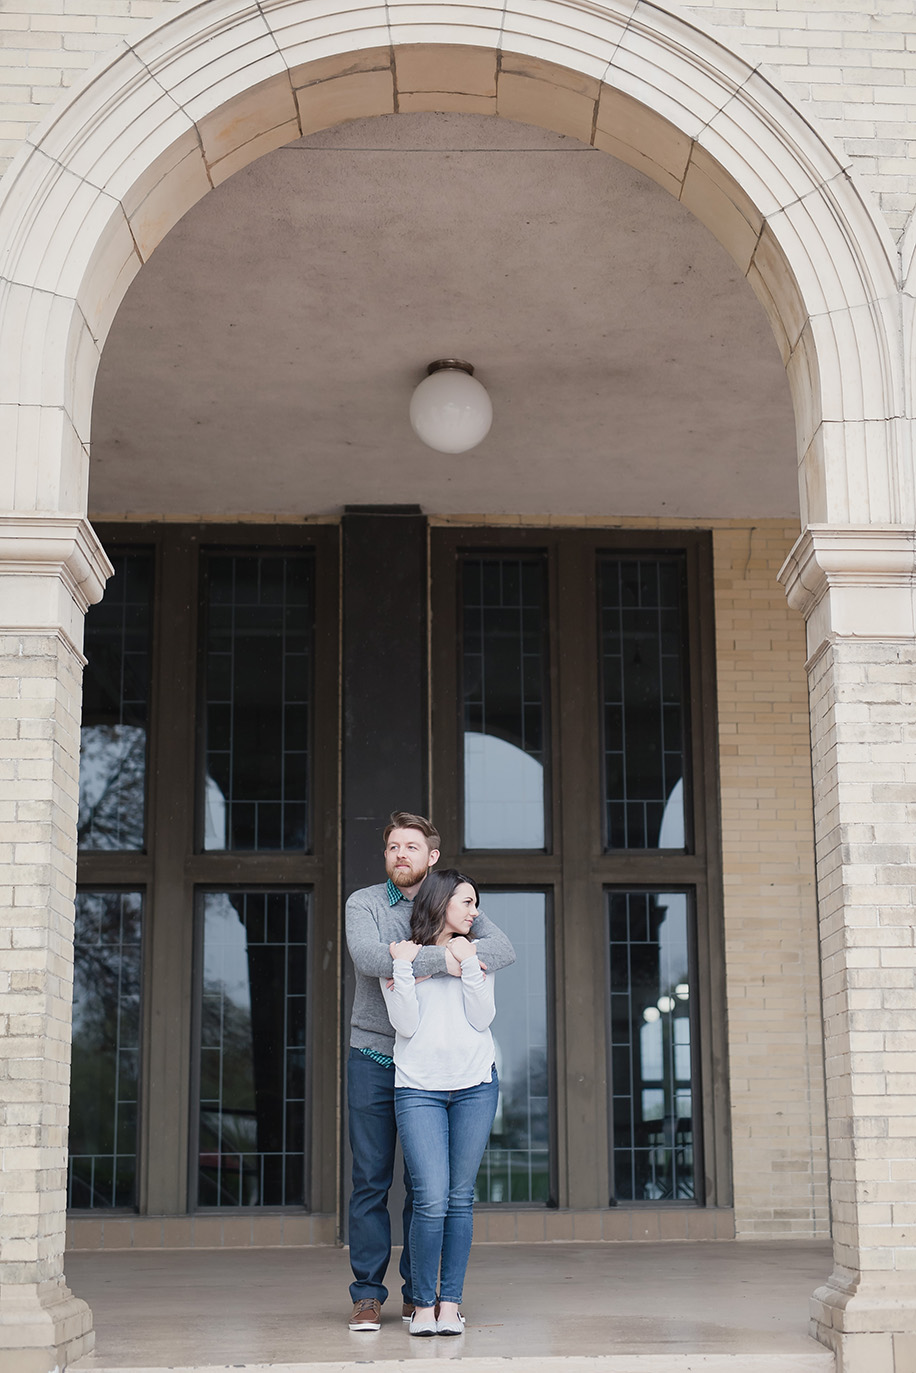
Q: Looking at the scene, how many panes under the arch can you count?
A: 8